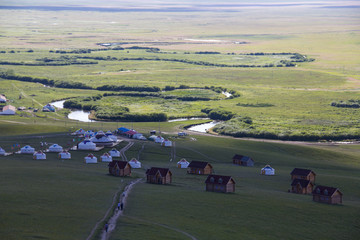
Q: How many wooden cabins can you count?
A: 8